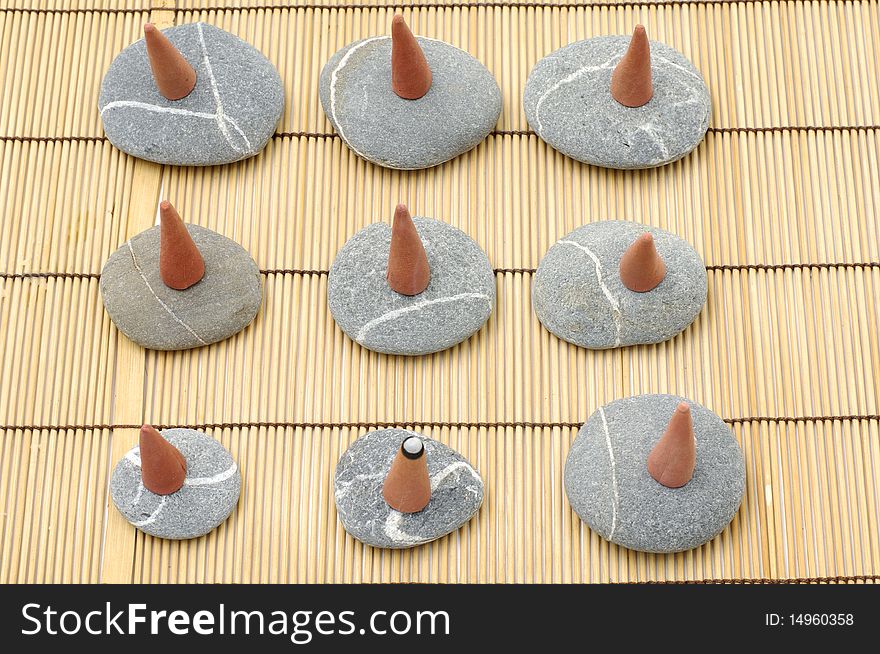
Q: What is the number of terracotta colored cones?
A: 9